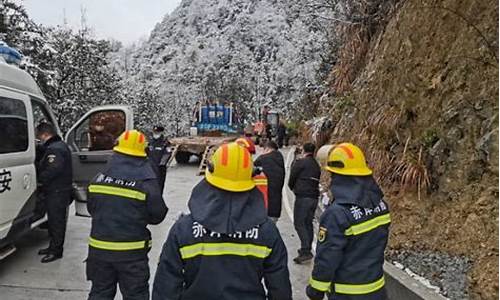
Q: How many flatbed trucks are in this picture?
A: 1